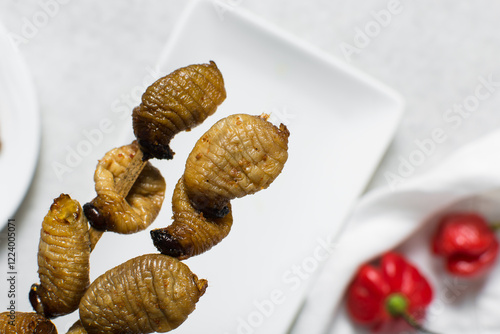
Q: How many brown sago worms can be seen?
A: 7